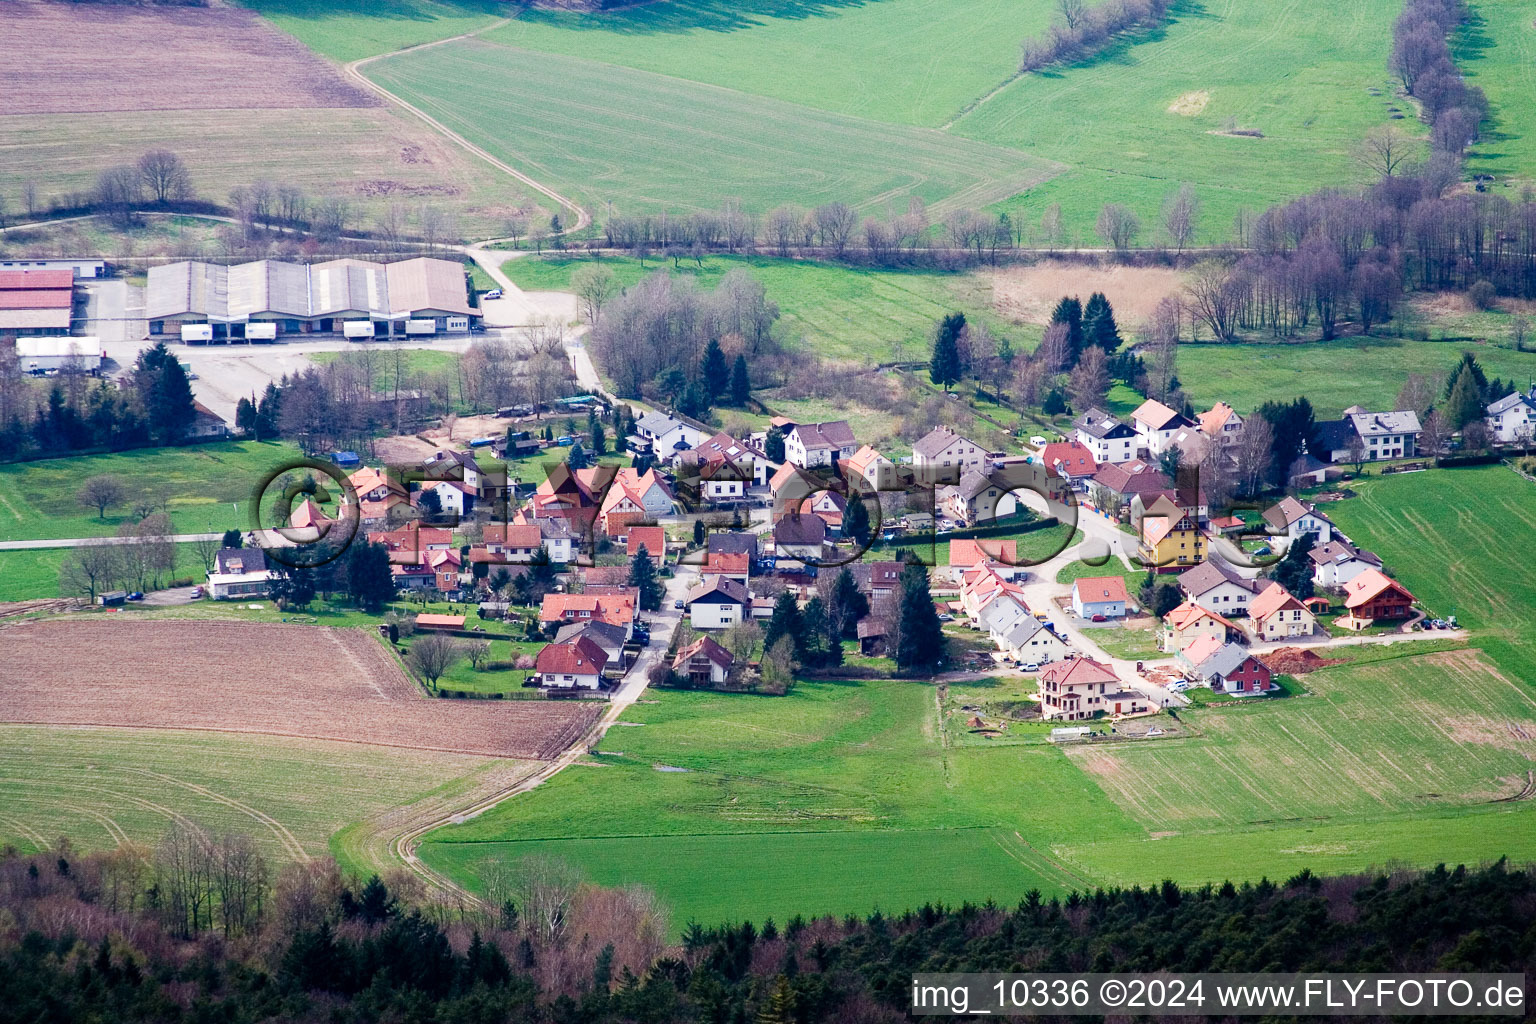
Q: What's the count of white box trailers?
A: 4